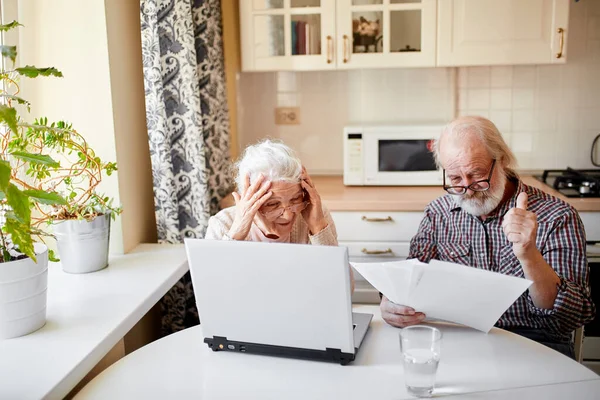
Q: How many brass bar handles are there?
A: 5